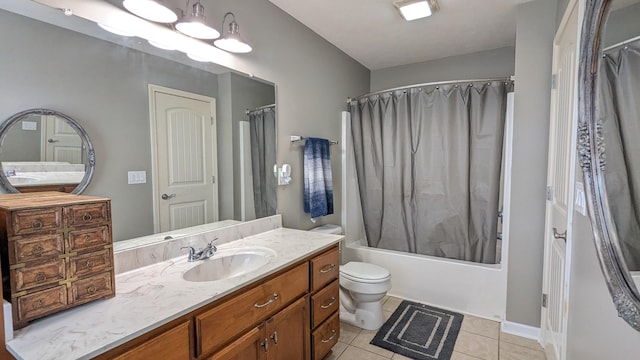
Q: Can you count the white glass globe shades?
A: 3